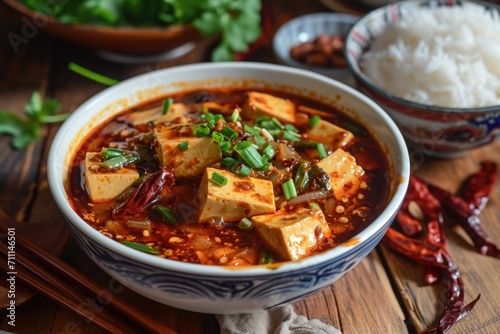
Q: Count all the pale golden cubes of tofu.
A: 8